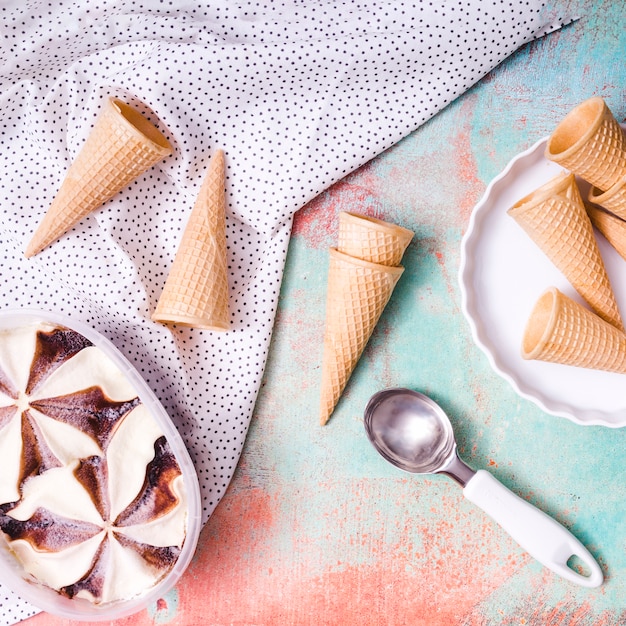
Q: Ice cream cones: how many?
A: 9